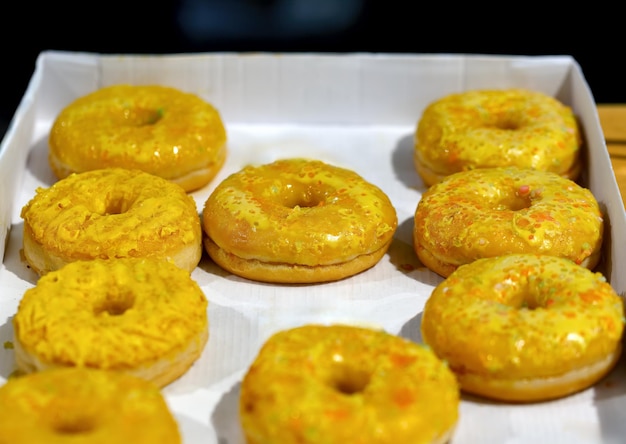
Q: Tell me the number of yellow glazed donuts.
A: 9